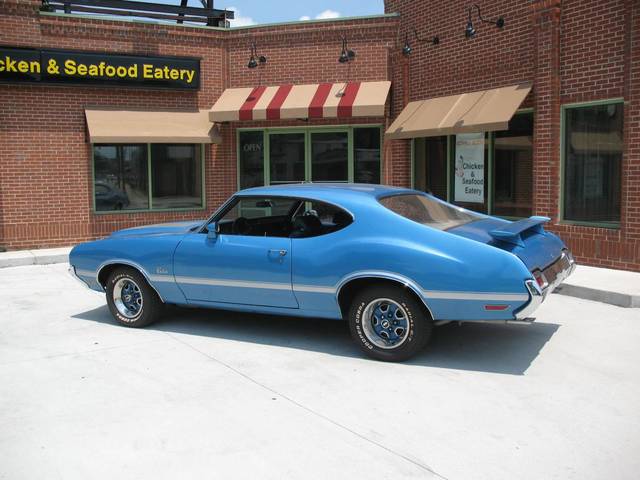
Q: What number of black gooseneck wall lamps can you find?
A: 4